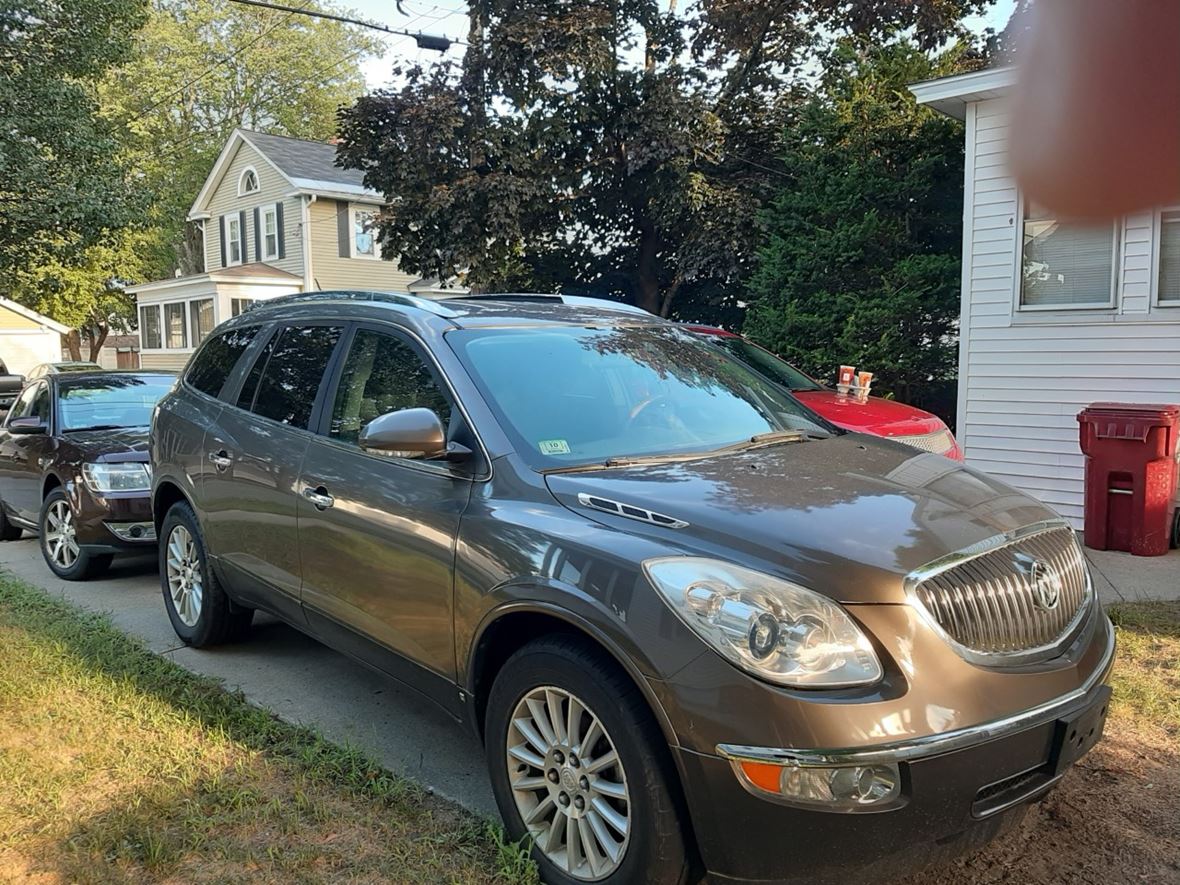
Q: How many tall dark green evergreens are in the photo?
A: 1